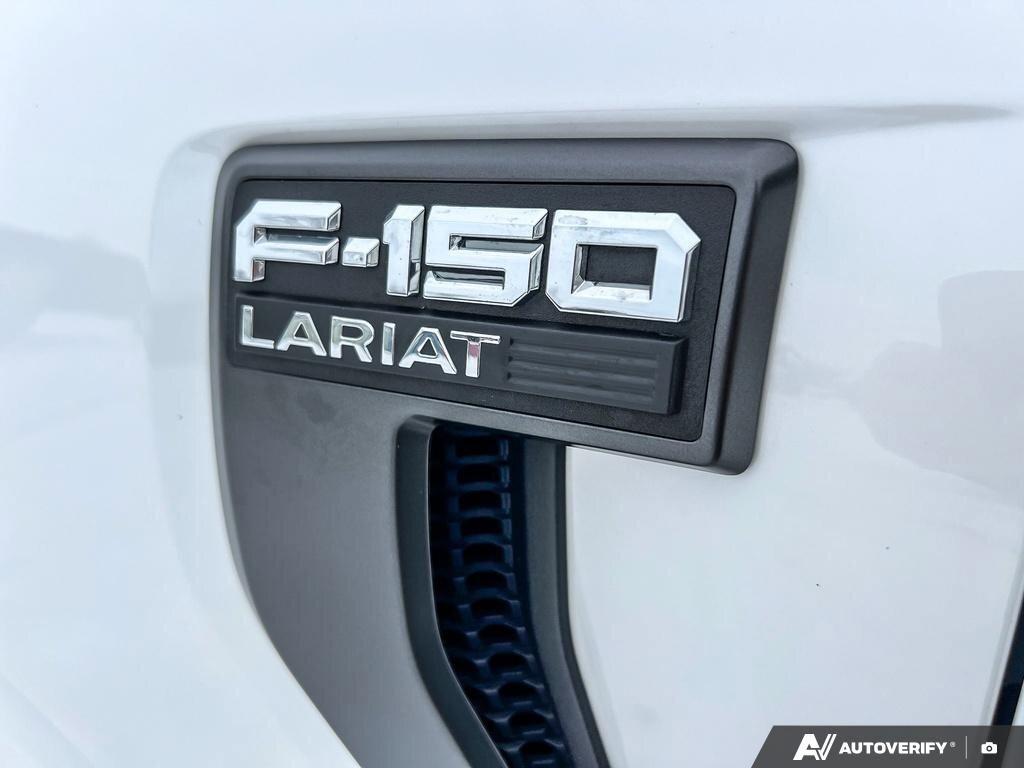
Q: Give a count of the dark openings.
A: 12